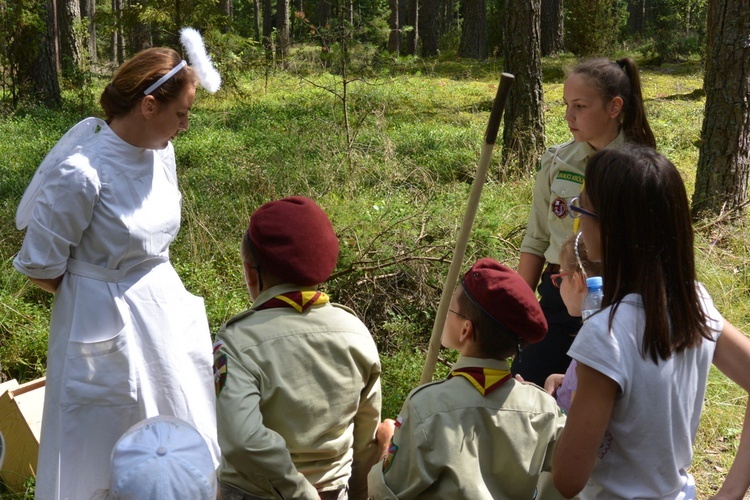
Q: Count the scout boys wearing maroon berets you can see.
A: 2